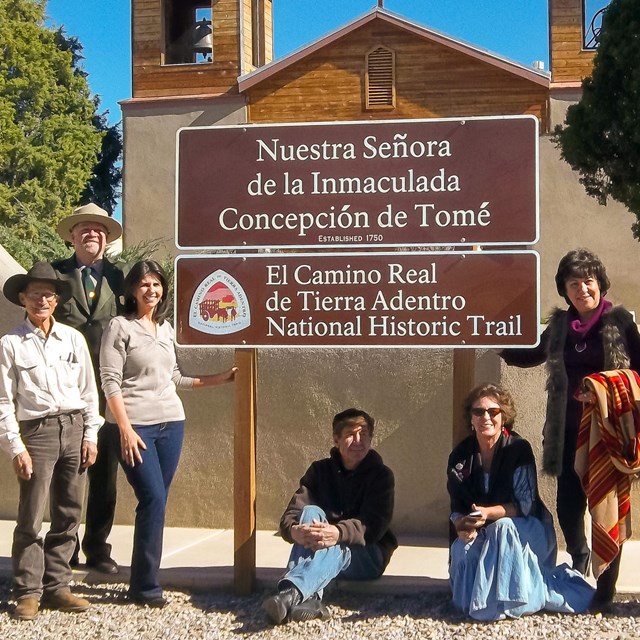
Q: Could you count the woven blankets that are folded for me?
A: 1